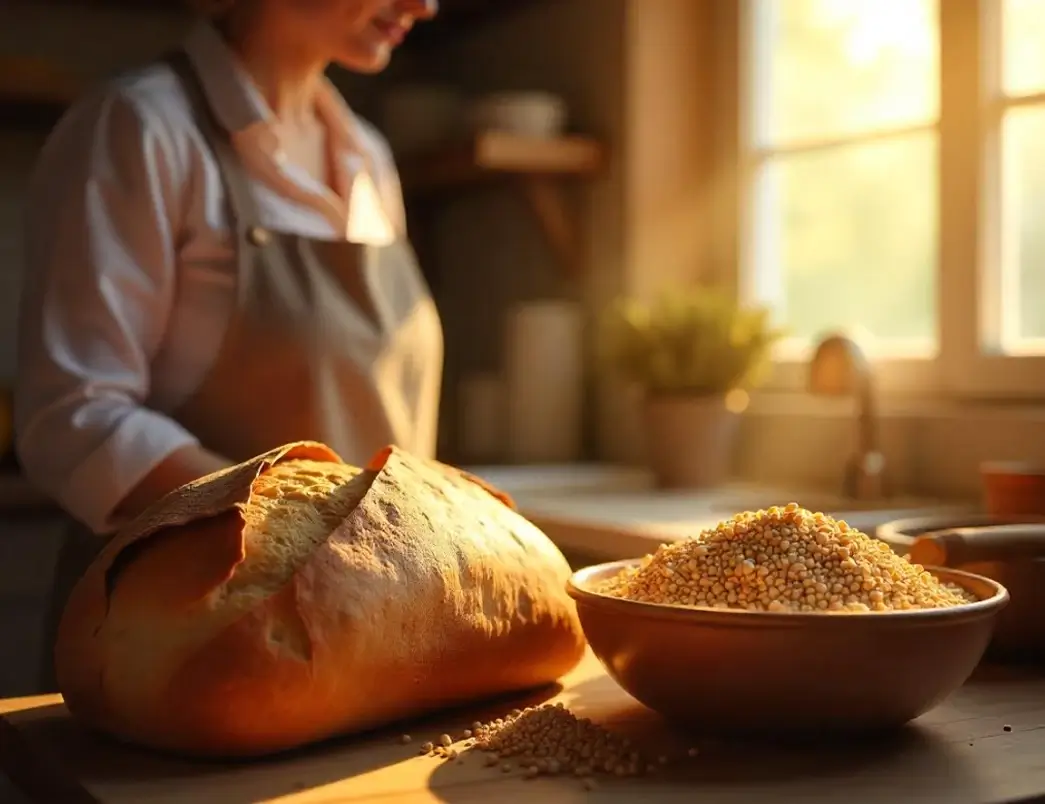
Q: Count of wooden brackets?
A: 1